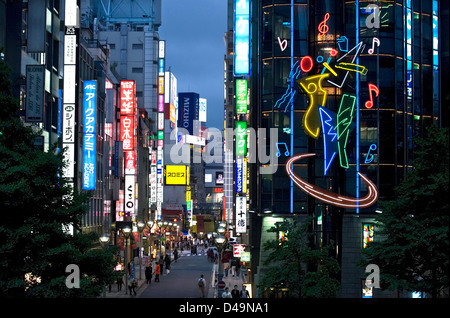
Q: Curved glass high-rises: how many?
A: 1